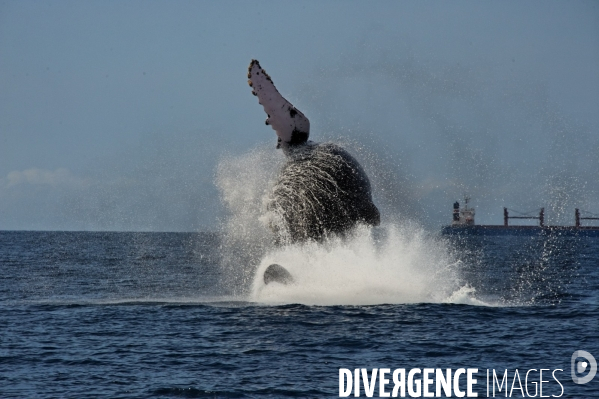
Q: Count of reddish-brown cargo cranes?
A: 3